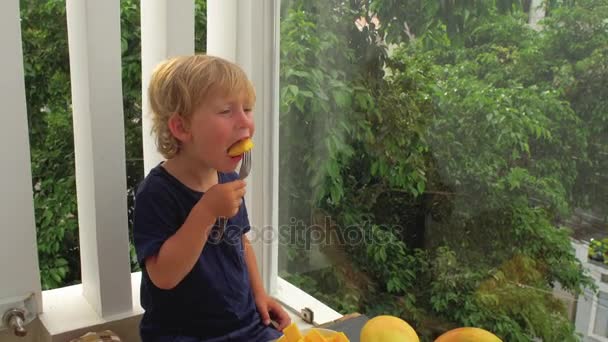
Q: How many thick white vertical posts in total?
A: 4